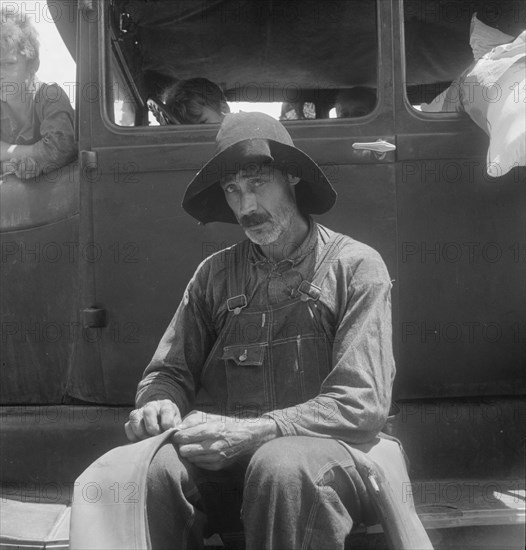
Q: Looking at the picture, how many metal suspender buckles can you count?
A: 2